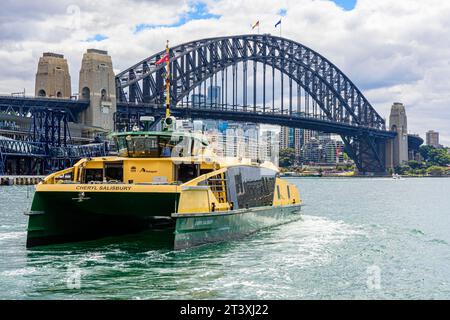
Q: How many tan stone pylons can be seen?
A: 3